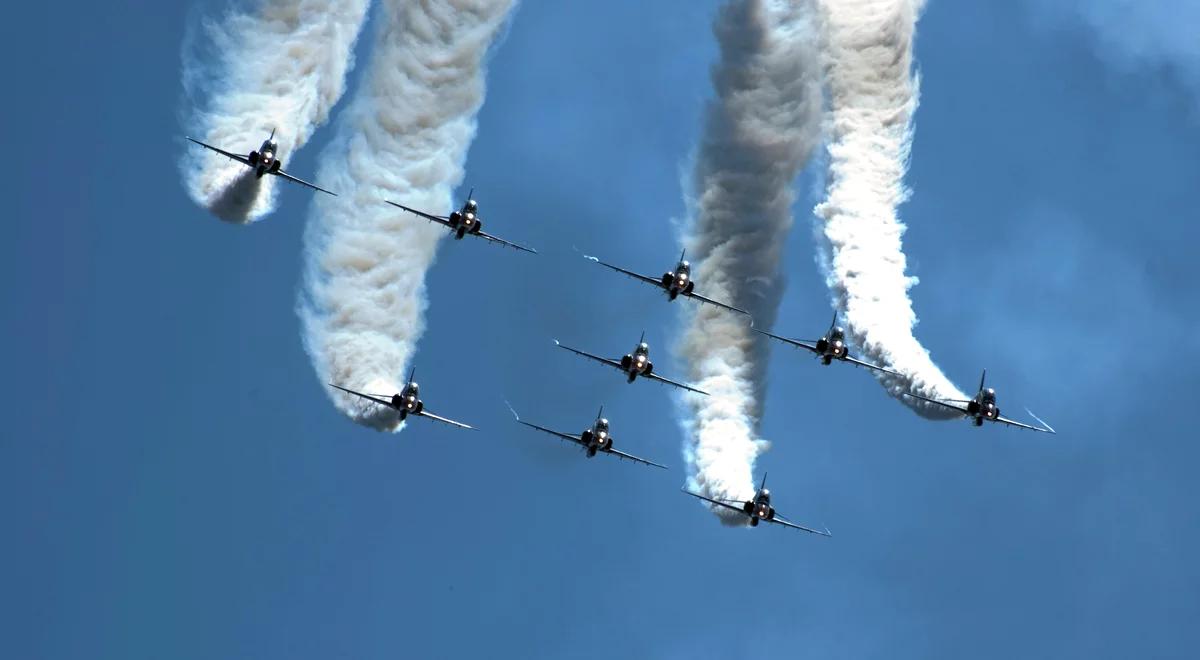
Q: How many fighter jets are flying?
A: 9